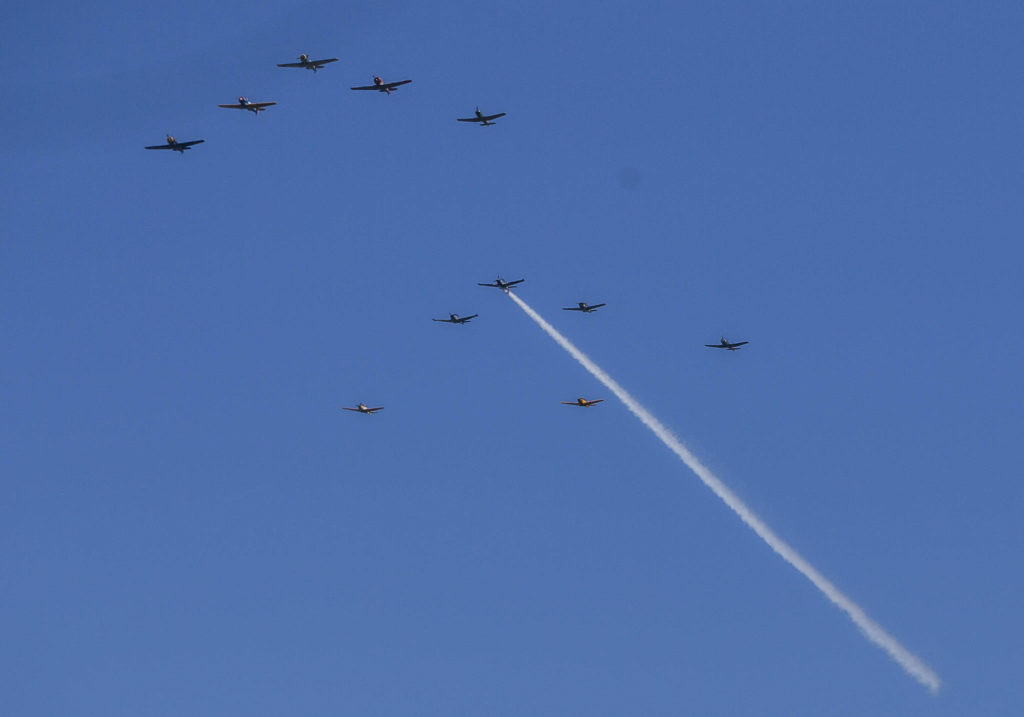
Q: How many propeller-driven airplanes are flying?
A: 11